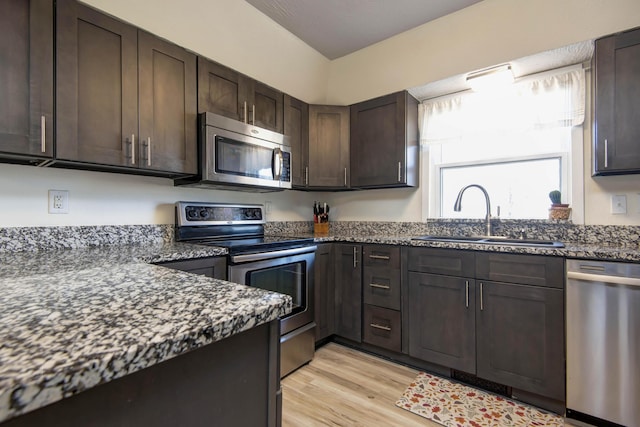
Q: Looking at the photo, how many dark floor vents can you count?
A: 1